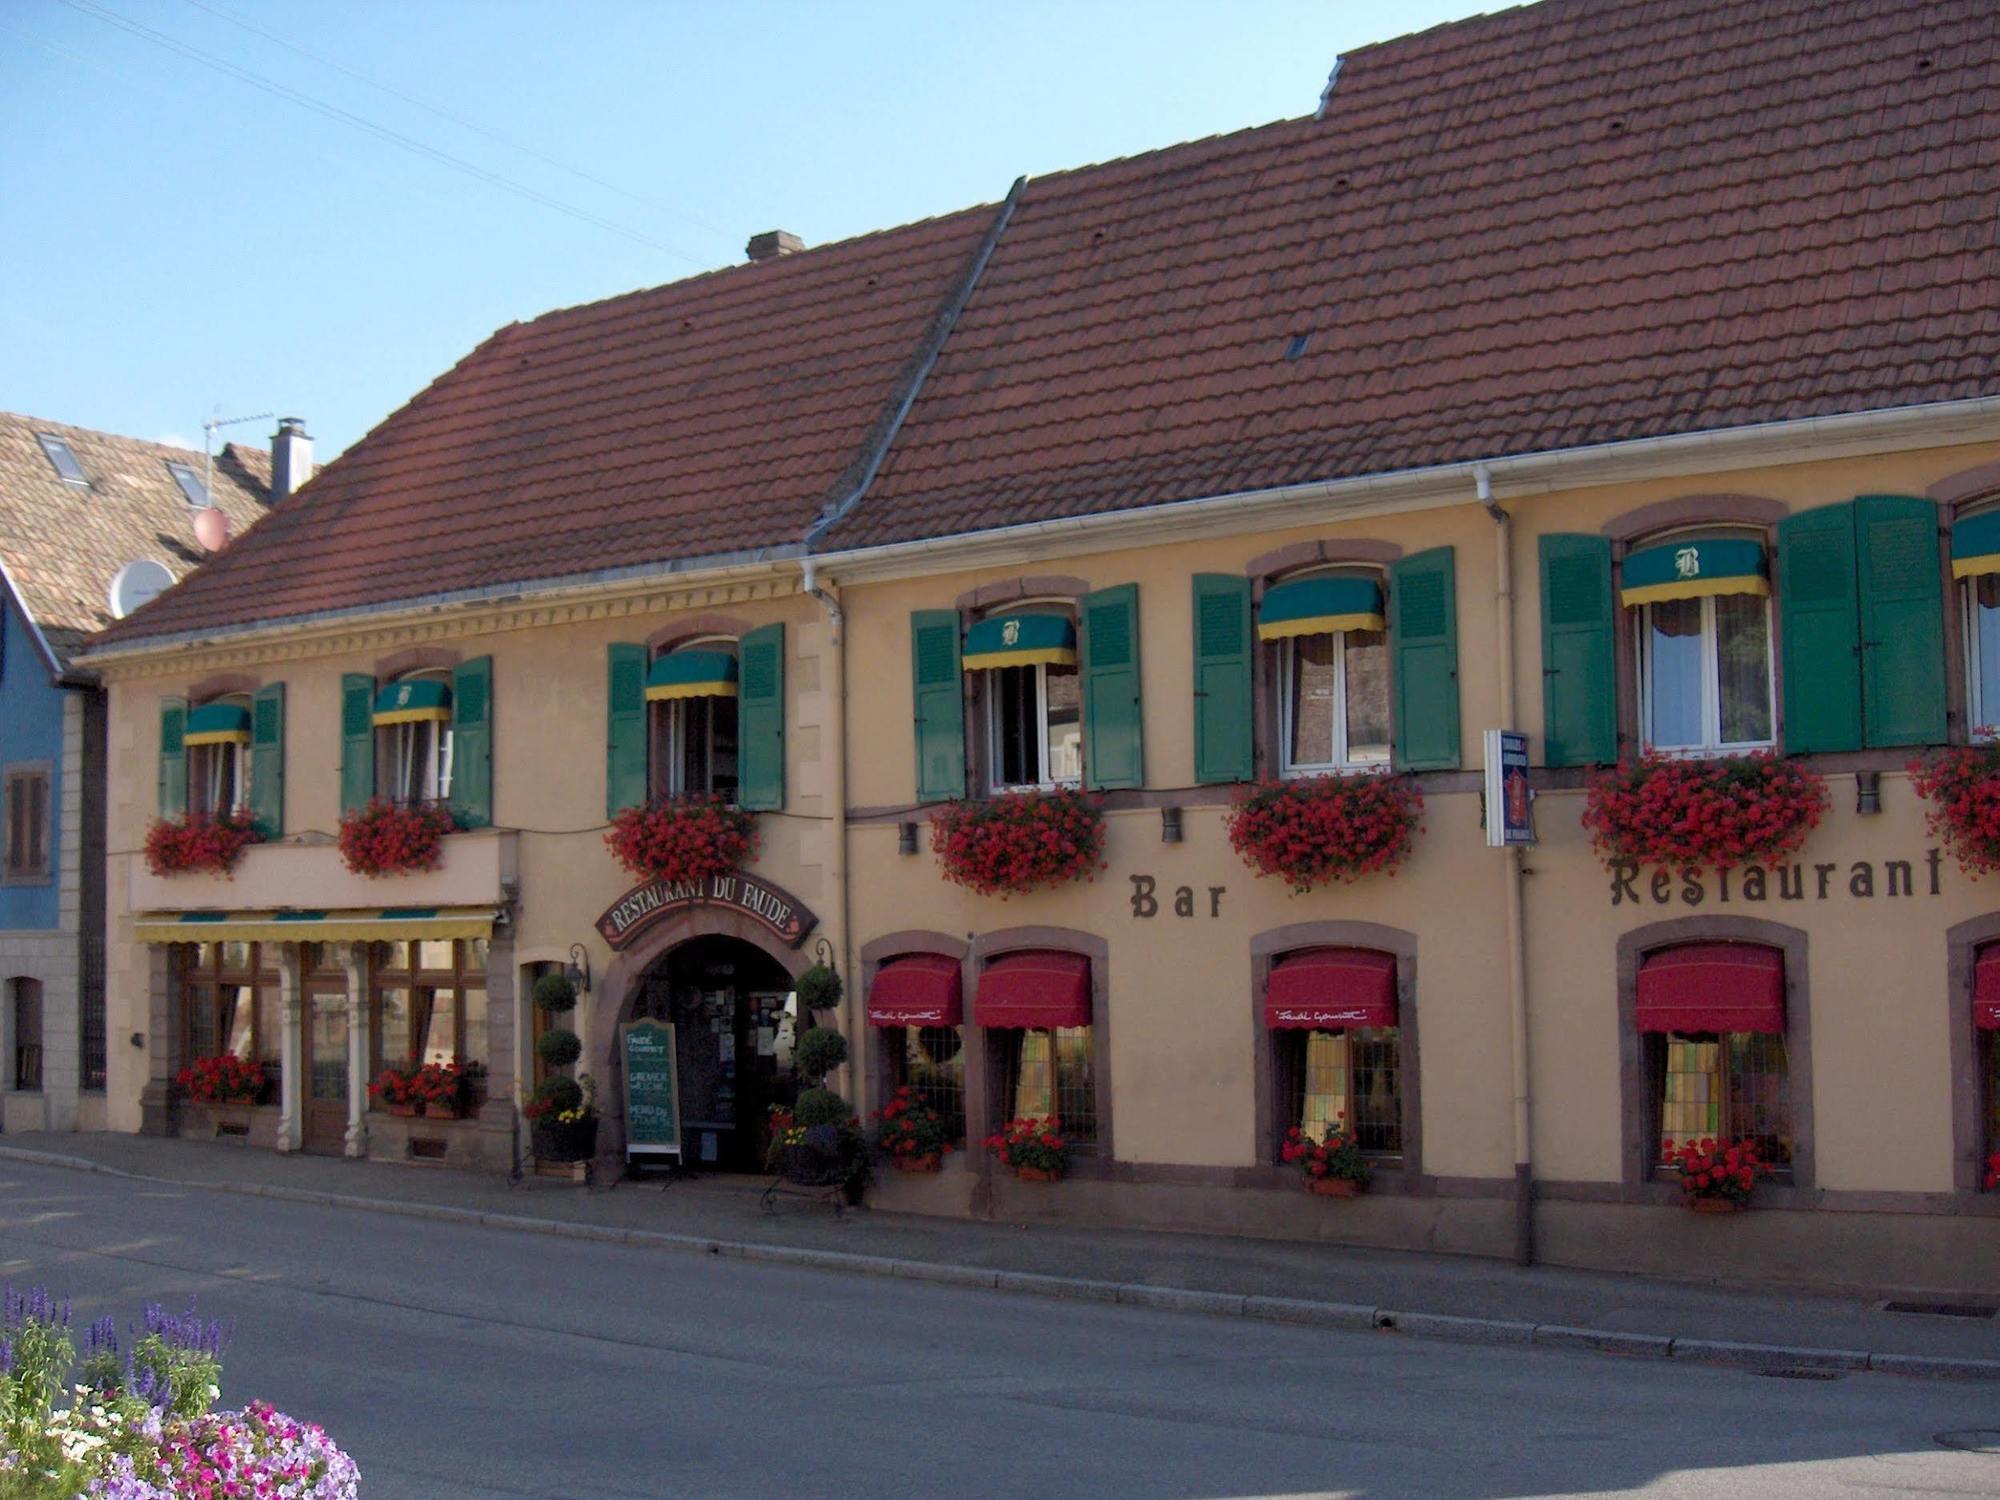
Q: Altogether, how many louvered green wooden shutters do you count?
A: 13